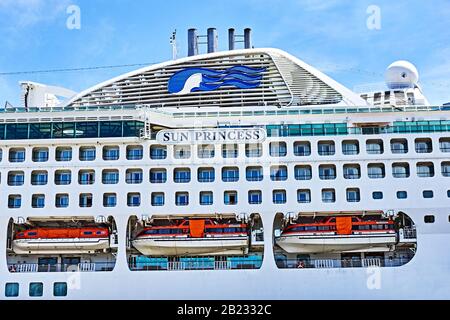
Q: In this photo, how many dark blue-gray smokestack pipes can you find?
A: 4